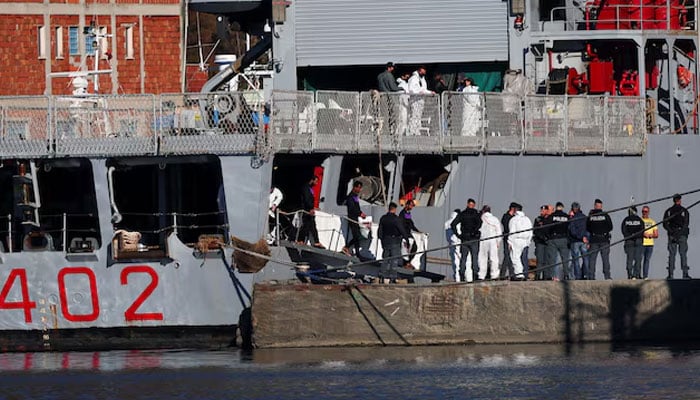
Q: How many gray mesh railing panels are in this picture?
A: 12